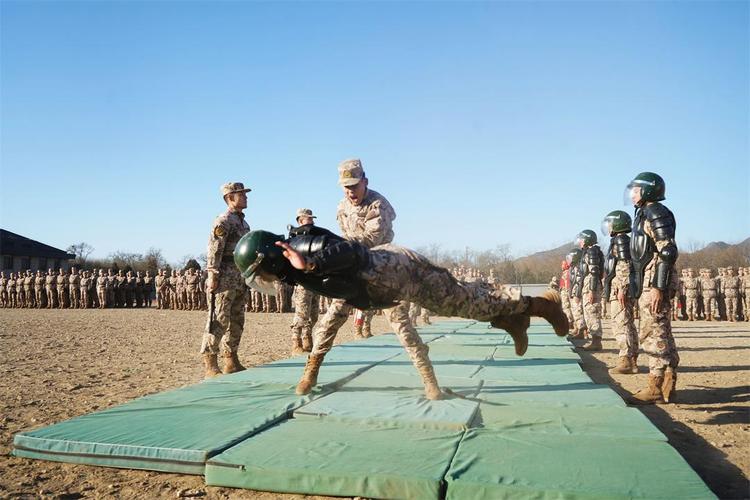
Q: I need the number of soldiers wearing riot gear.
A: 5